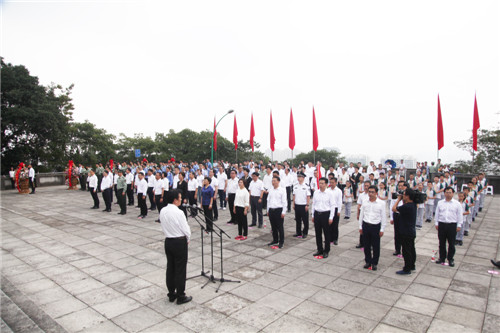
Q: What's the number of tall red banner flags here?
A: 8